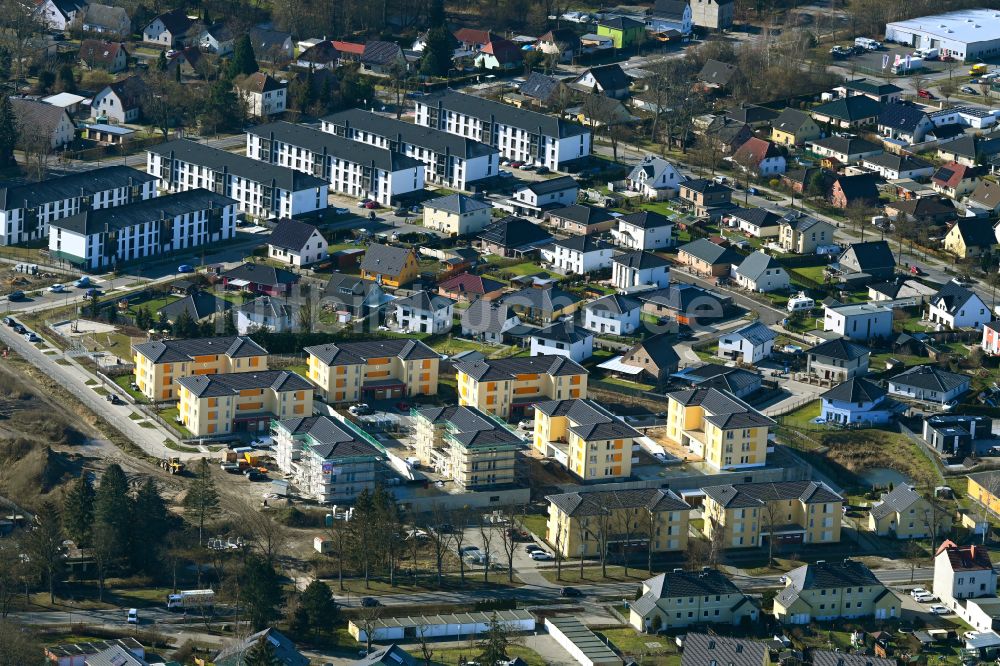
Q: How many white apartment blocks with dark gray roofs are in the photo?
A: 6